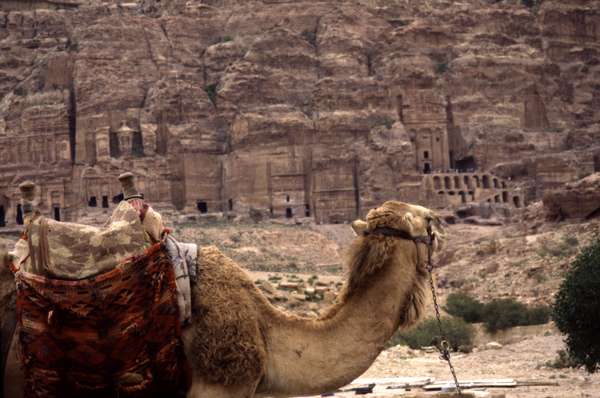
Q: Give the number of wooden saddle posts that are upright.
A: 2